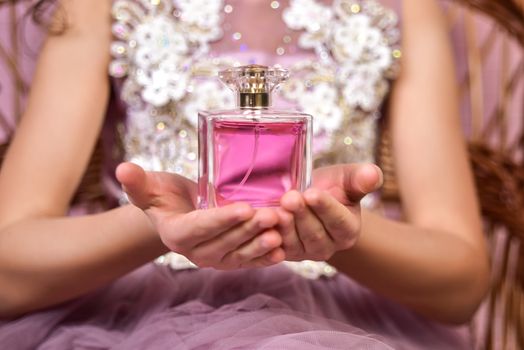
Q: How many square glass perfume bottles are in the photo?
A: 1